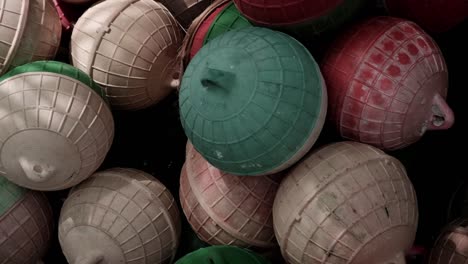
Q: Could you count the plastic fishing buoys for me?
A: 15